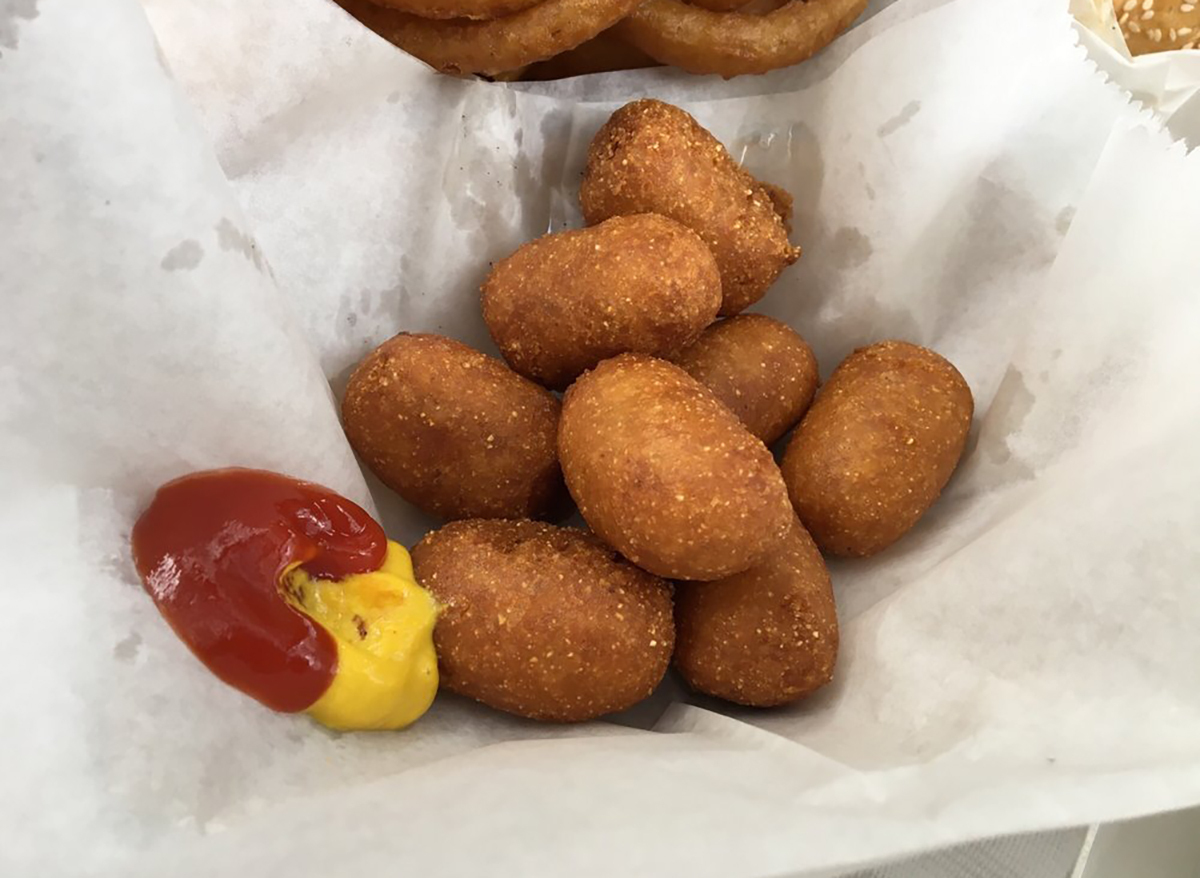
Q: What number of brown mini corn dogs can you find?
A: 8